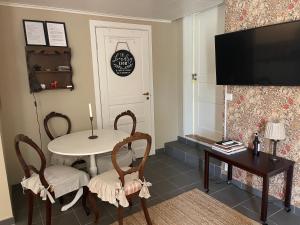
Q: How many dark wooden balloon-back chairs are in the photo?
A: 4